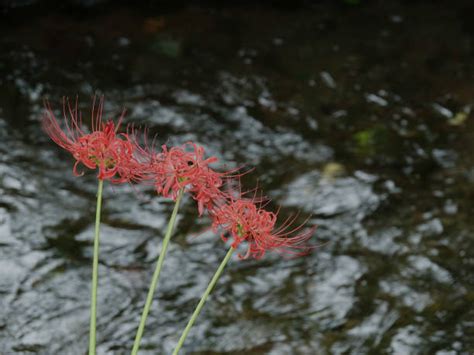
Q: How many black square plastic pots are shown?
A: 0